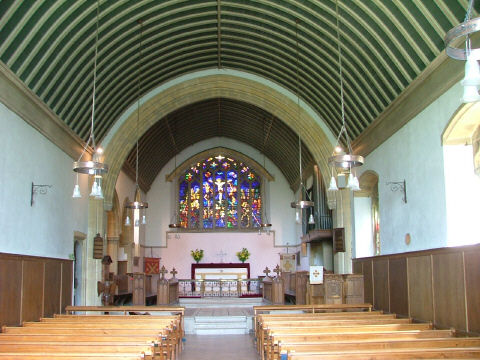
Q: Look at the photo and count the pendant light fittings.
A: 7